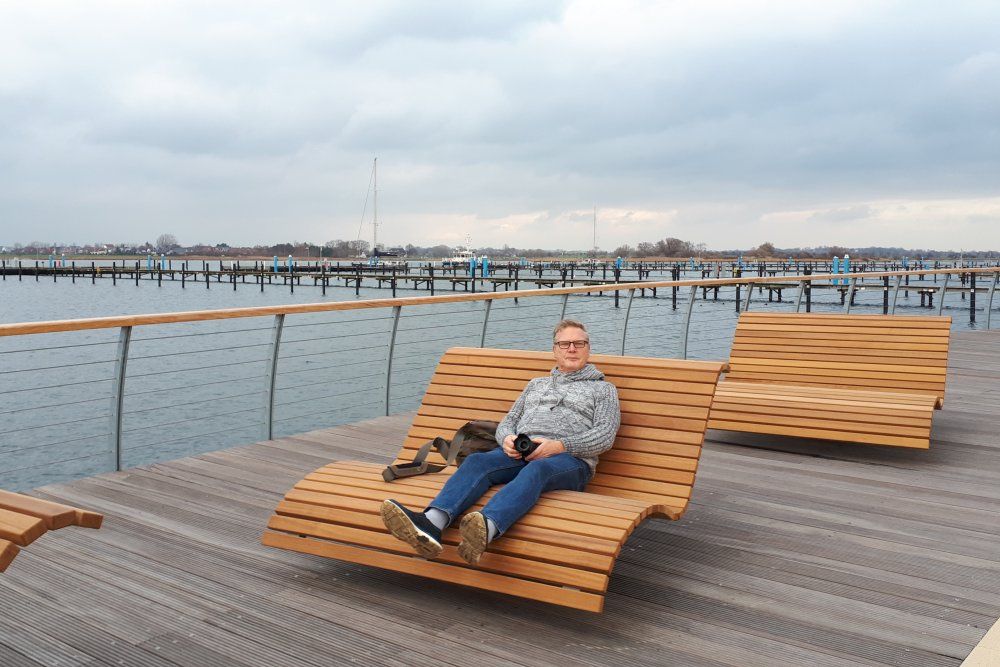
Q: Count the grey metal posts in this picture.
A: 13